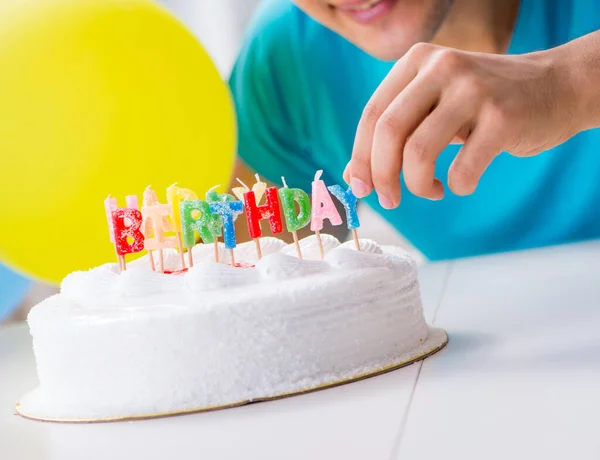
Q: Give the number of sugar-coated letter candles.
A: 13